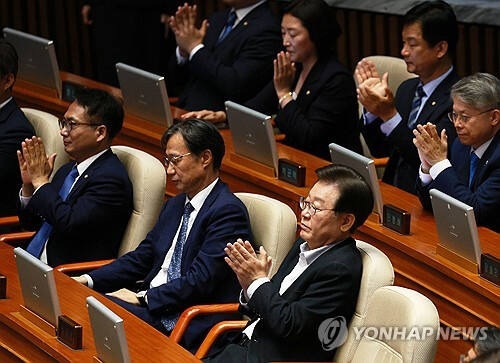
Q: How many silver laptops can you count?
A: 7